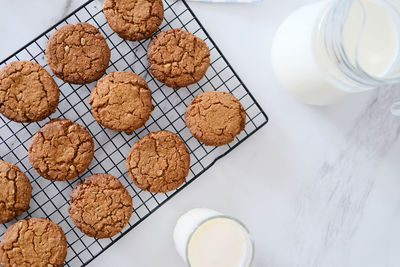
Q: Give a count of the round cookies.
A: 11